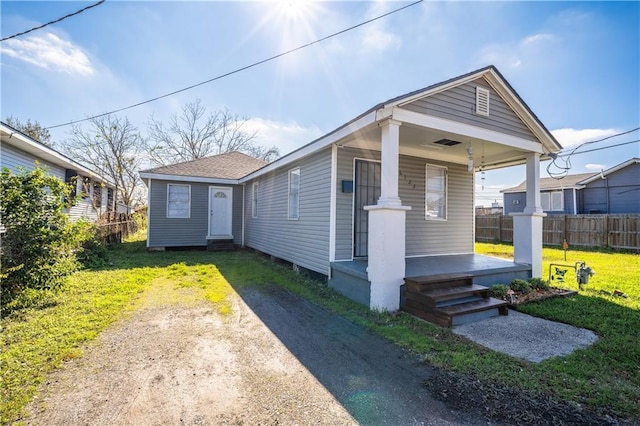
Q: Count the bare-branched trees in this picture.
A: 2